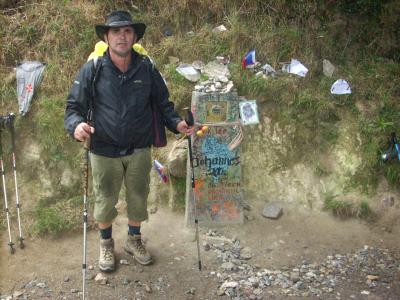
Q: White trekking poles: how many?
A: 2